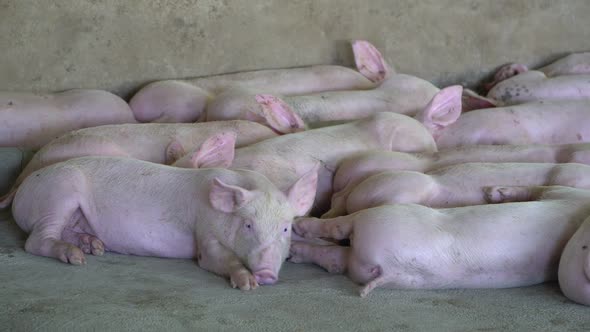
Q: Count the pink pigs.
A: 13